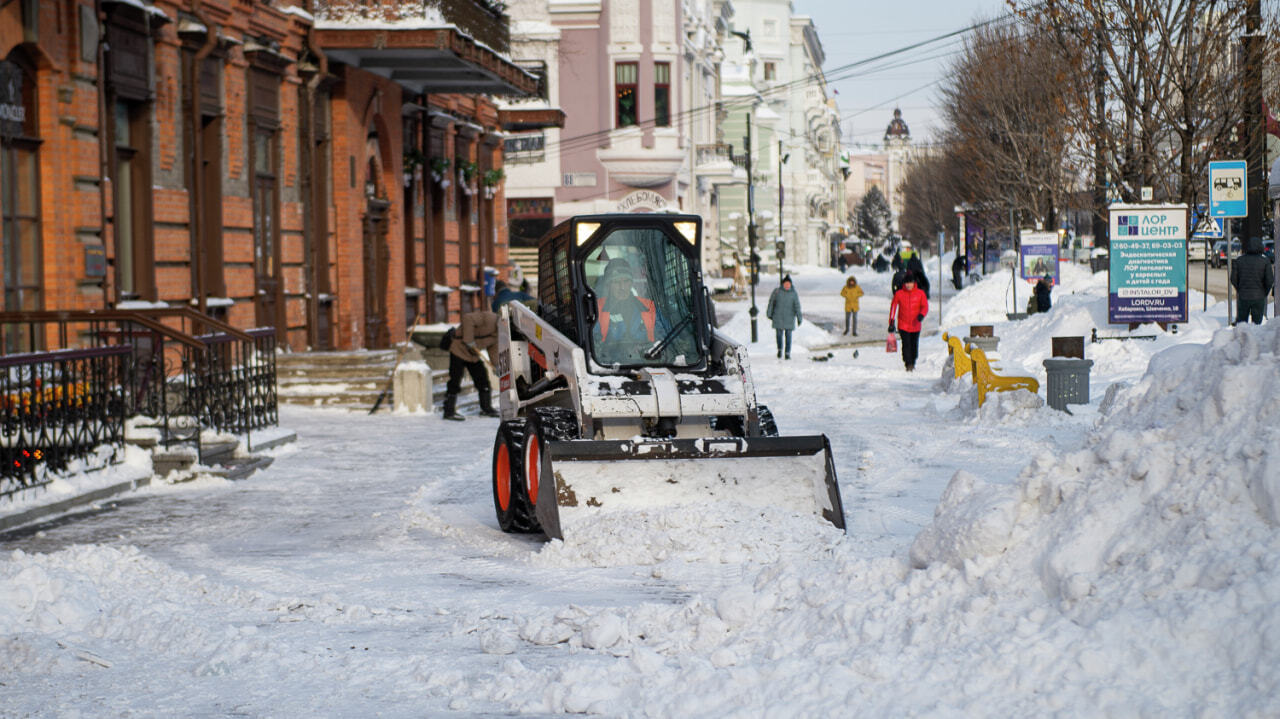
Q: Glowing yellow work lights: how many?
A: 2